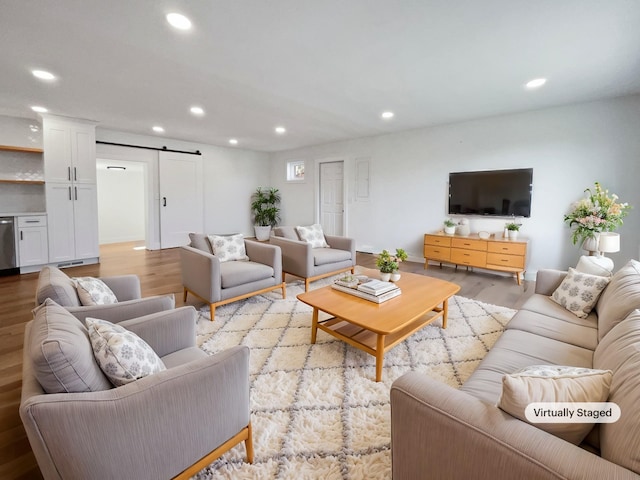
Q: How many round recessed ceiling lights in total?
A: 9